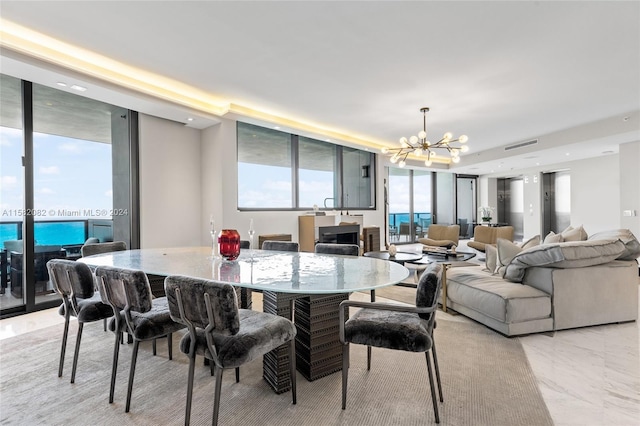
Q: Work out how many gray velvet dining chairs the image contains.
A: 8